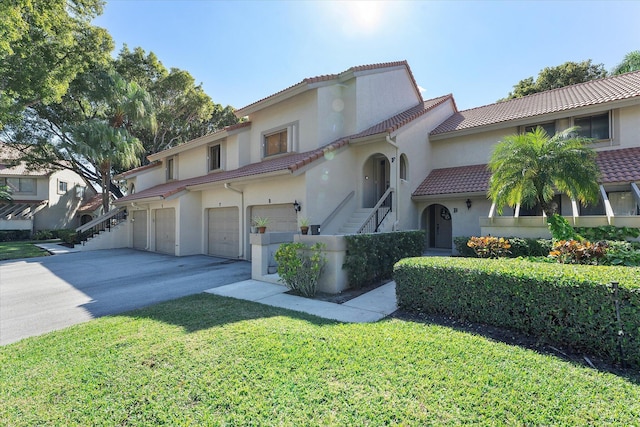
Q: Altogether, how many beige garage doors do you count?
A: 4